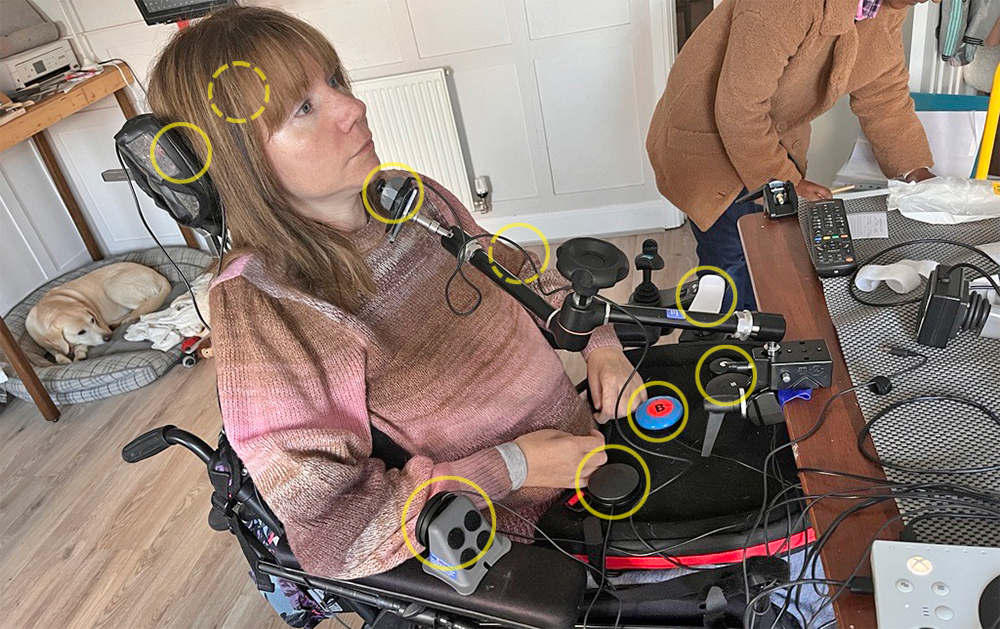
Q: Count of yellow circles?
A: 9